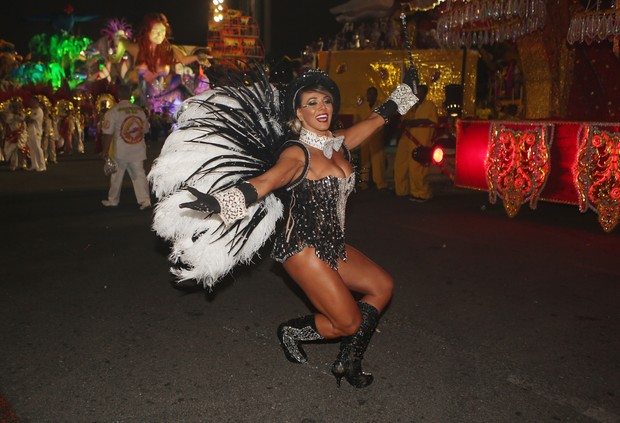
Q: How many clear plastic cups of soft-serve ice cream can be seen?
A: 0